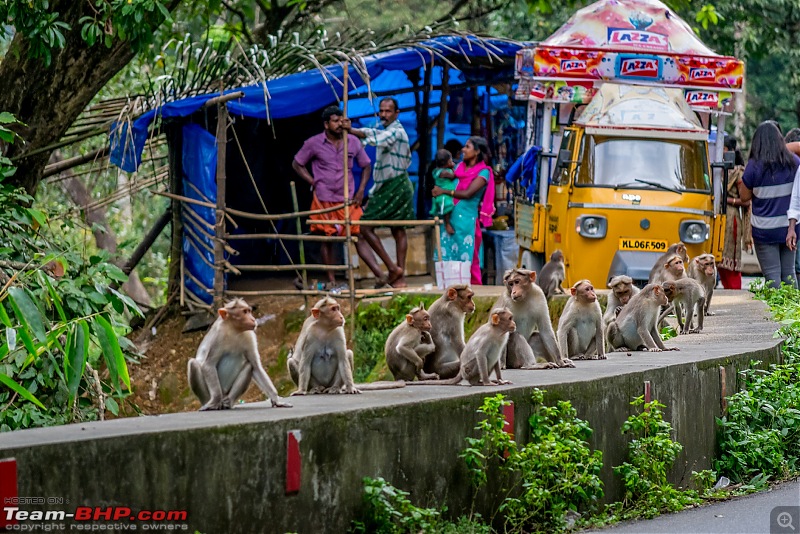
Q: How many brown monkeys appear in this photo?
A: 14